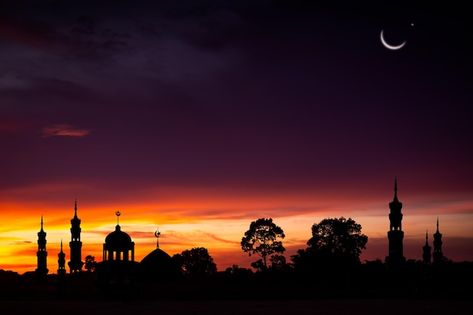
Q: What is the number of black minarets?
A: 6